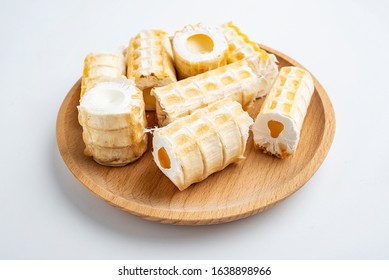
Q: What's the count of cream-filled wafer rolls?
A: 8